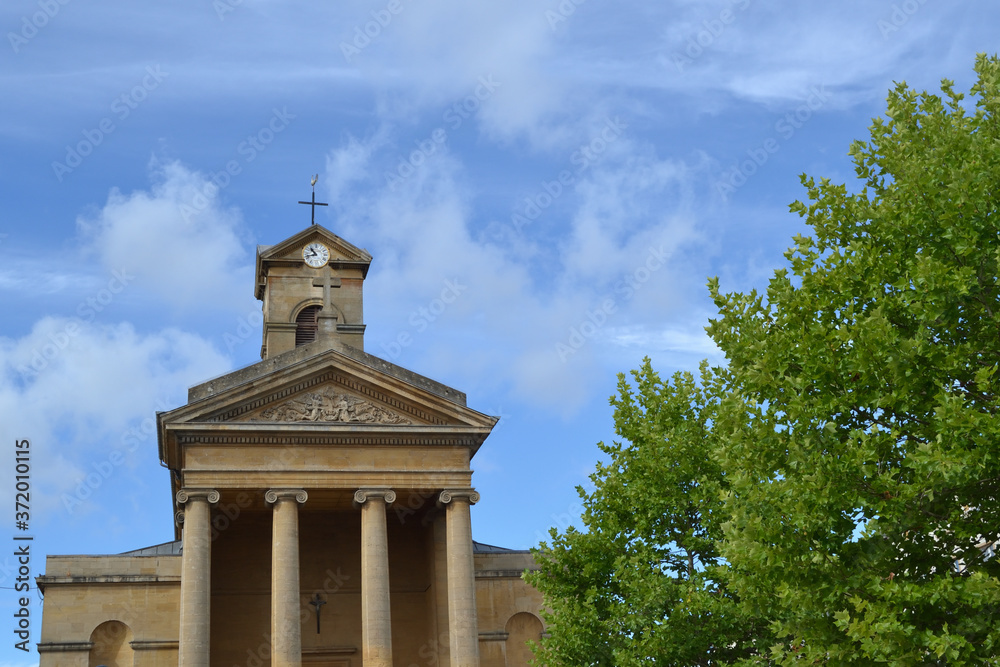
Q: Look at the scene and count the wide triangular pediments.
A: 1